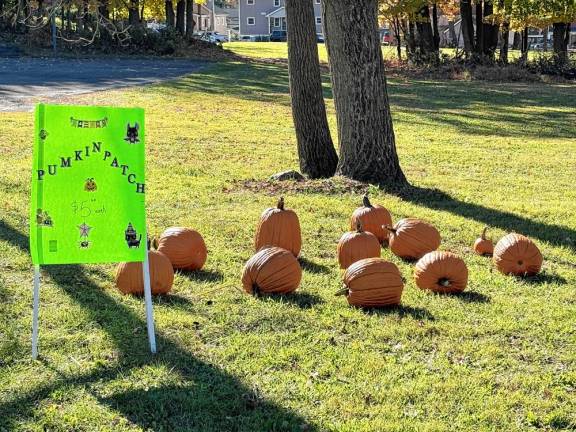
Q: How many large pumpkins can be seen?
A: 10